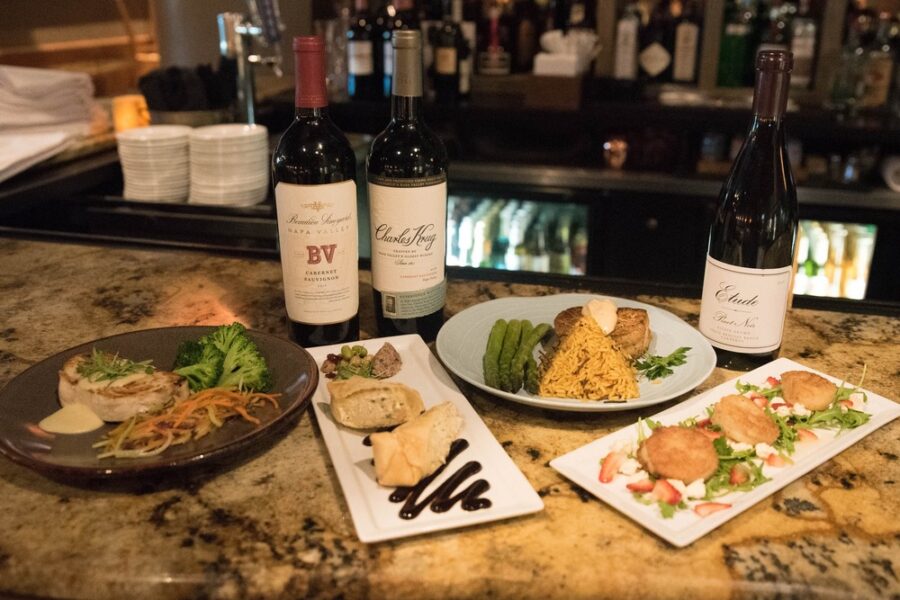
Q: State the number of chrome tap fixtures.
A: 1